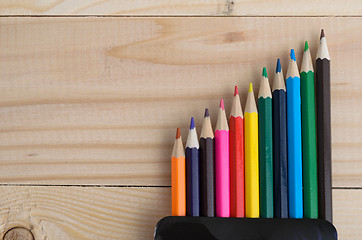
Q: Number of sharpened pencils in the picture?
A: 11